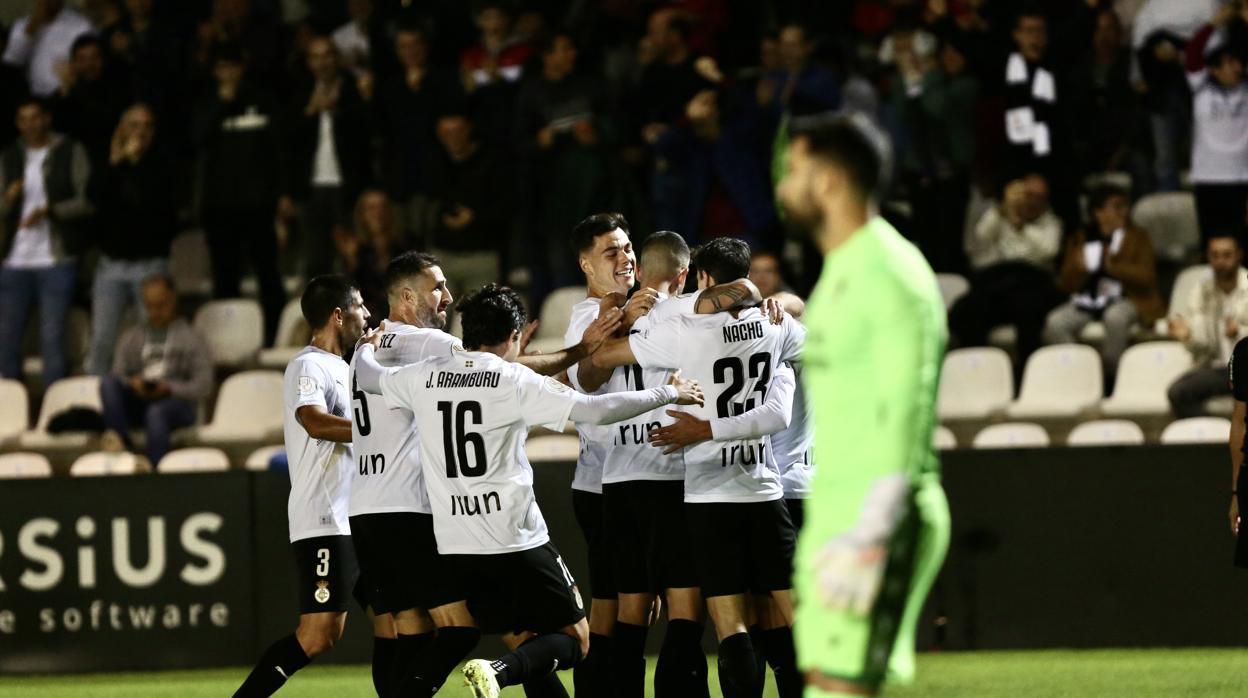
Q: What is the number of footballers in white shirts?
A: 7